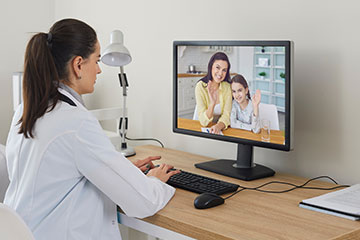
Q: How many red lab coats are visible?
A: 0